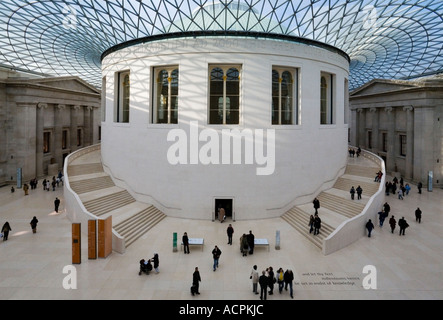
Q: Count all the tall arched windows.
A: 5